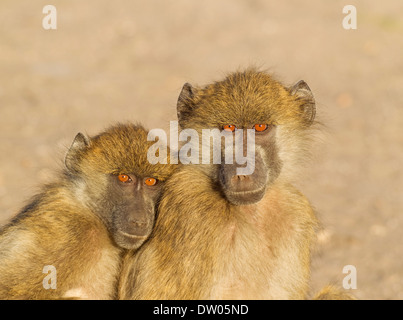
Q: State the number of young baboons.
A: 2